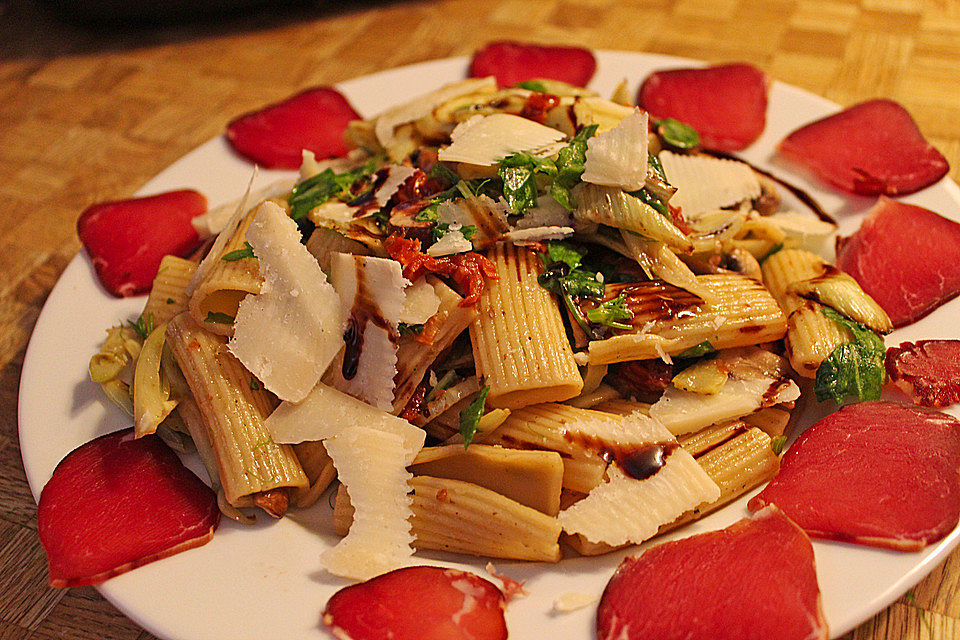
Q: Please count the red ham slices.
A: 11